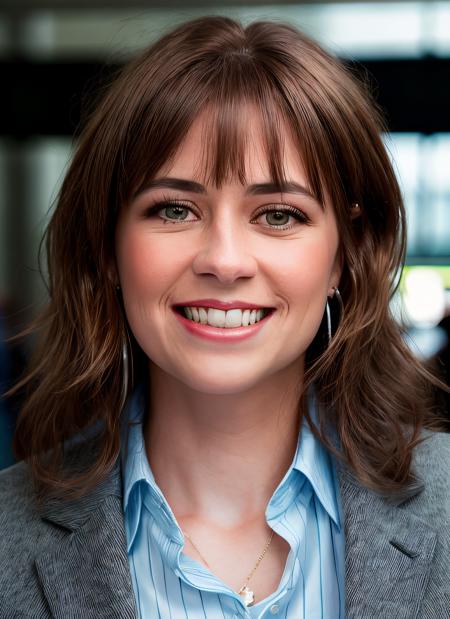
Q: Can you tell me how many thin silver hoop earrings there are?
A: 2